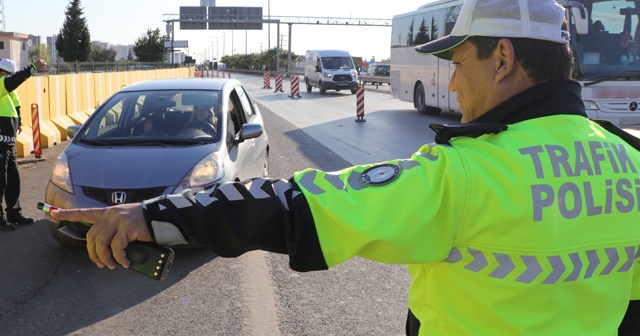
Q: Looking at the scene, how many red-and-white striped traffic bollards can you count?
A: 5